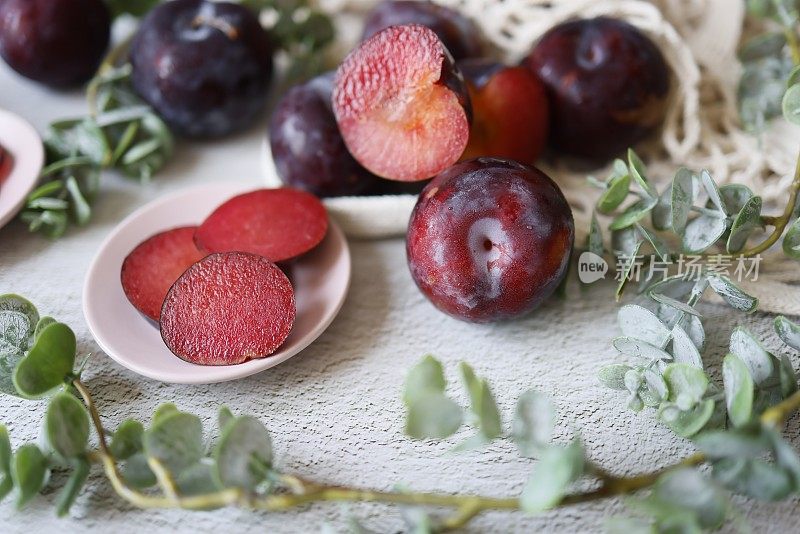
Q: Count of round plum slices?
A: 3